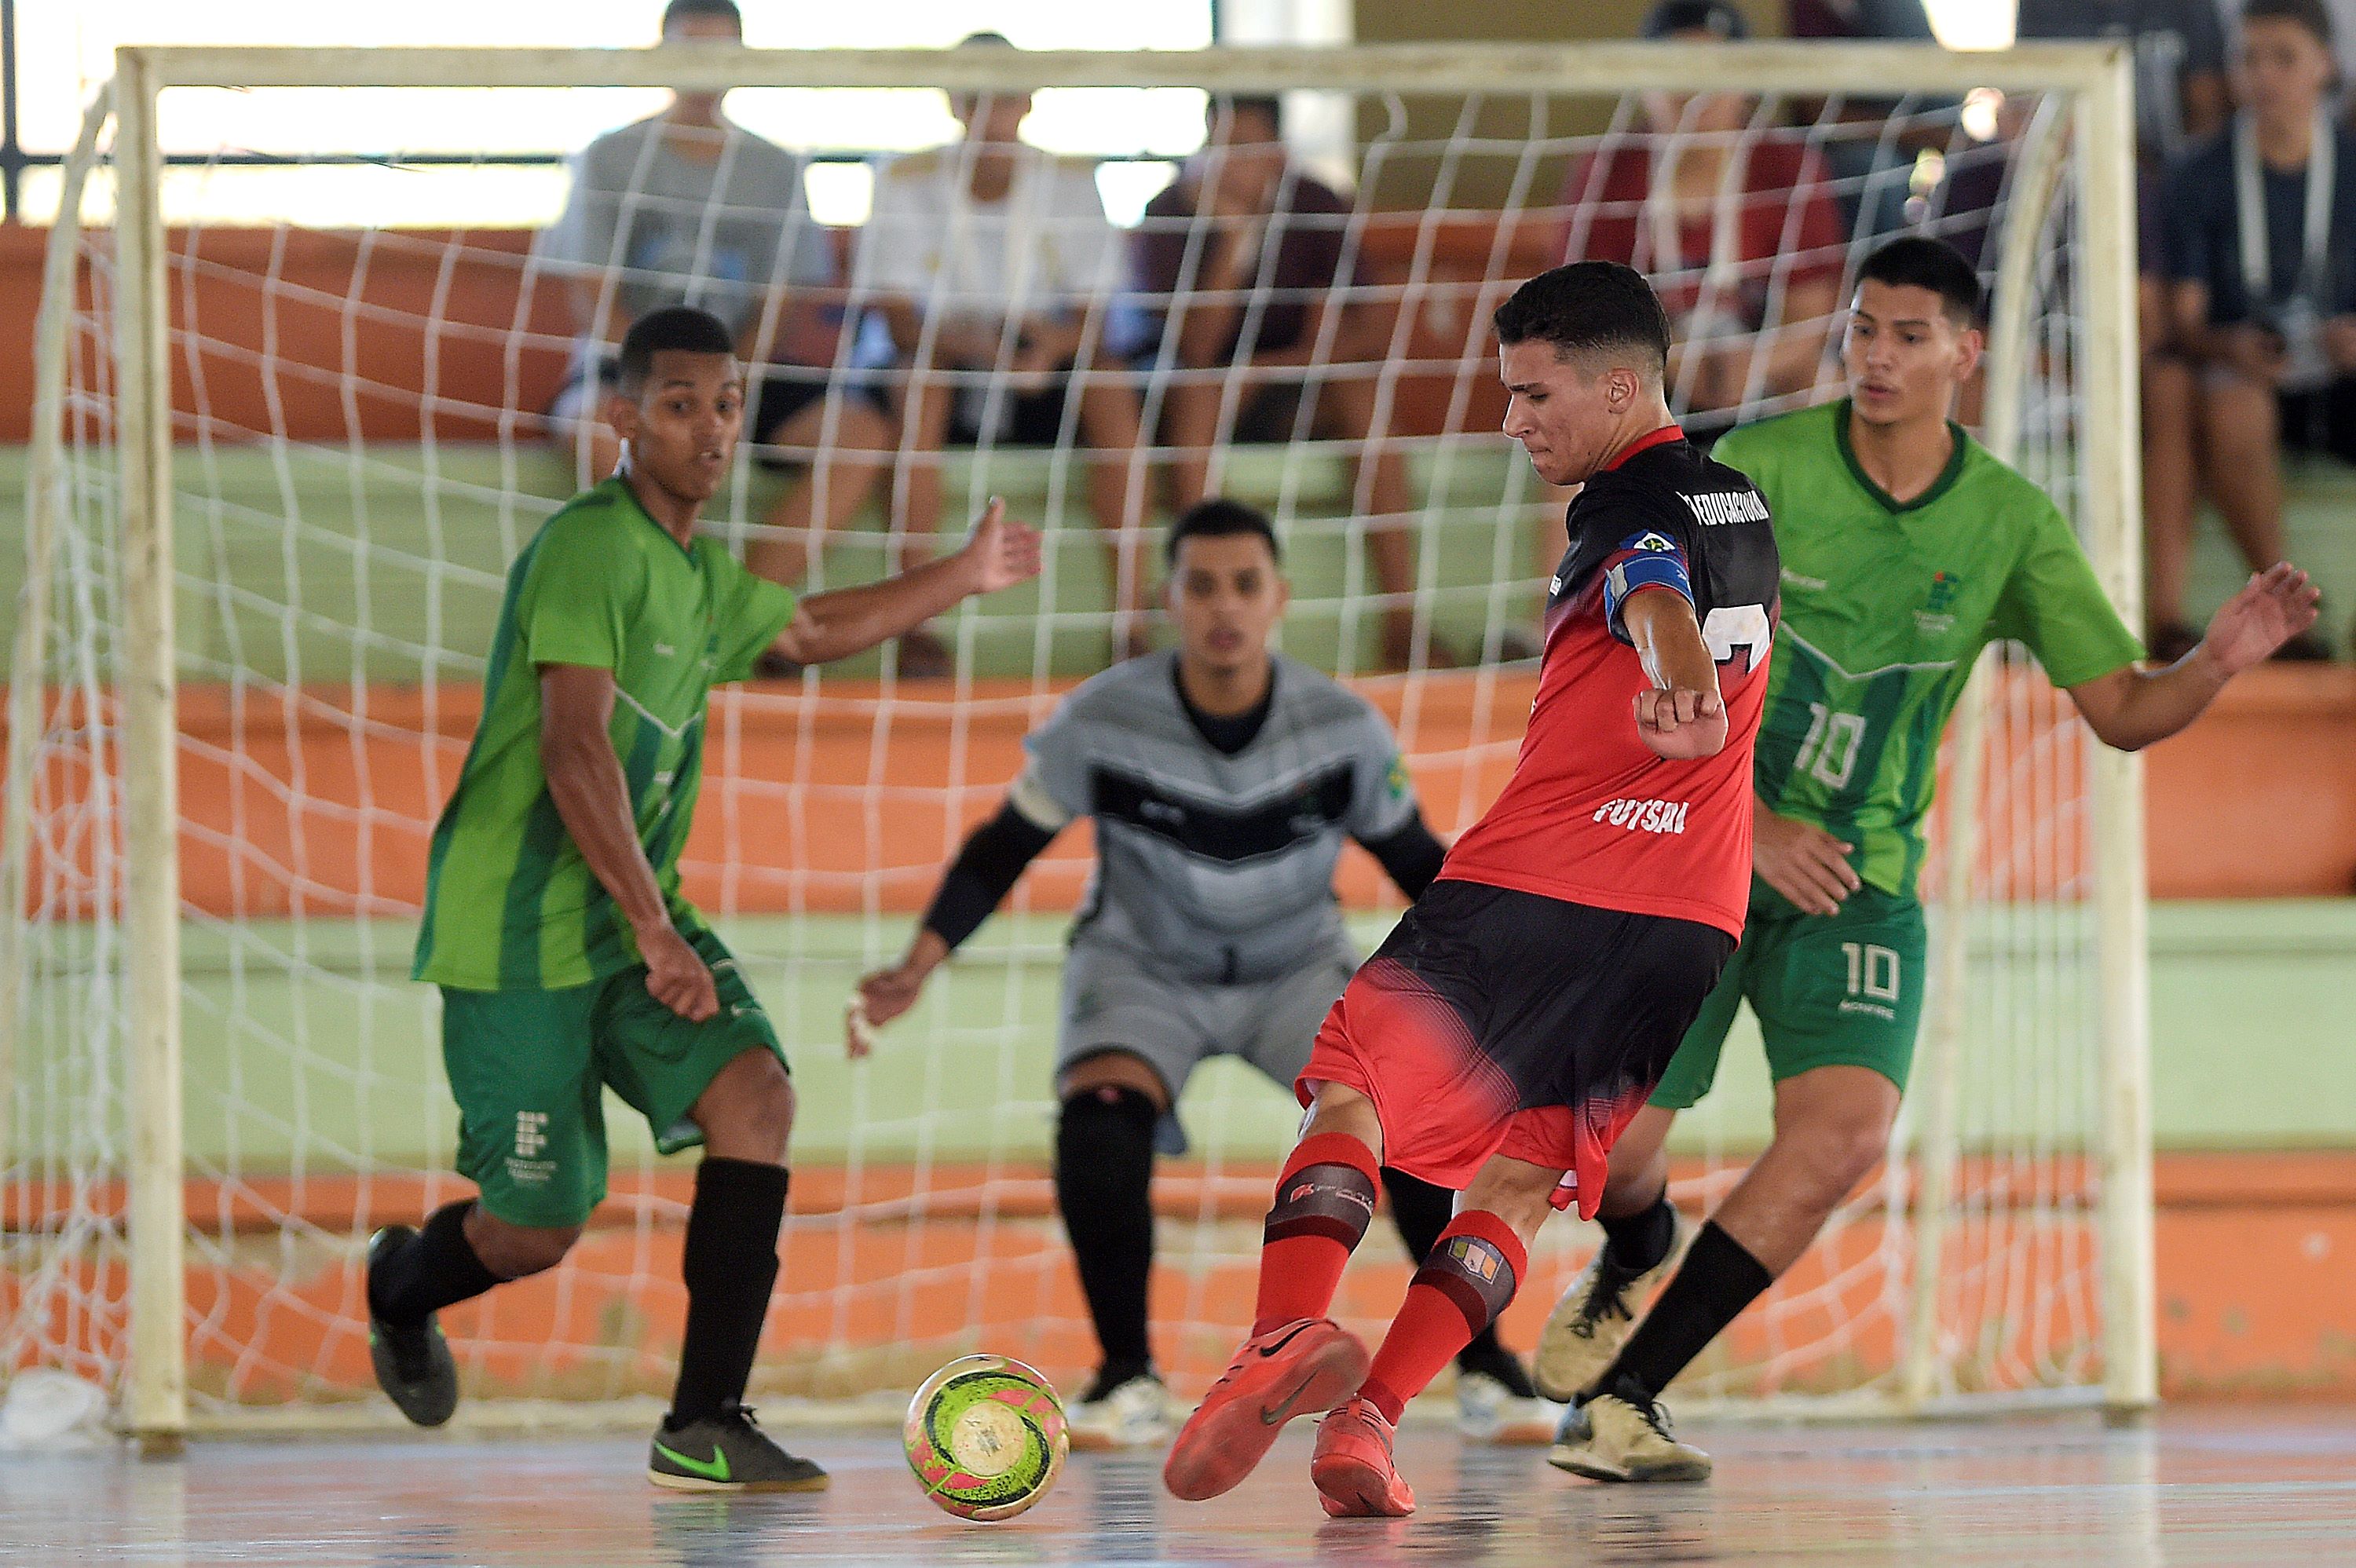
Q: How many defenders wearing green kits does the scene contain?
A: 2